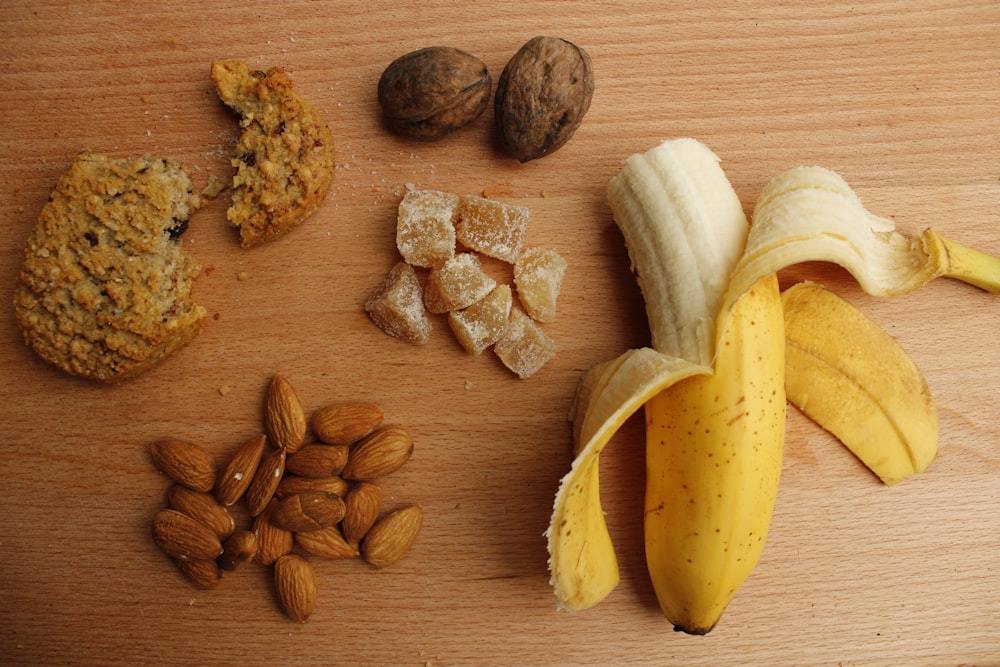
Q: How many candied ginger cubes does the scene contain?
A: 7